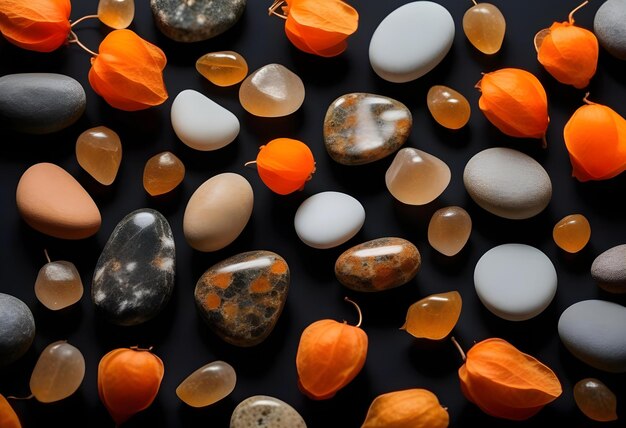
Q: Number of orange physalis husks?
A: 12